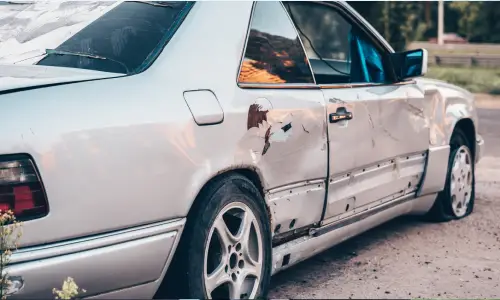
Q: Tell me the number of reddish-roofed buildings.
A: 0